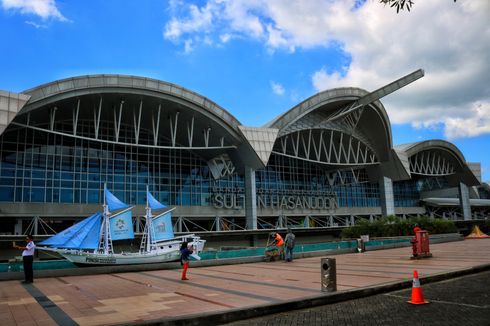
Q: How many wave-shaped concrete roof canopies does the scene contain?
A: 3